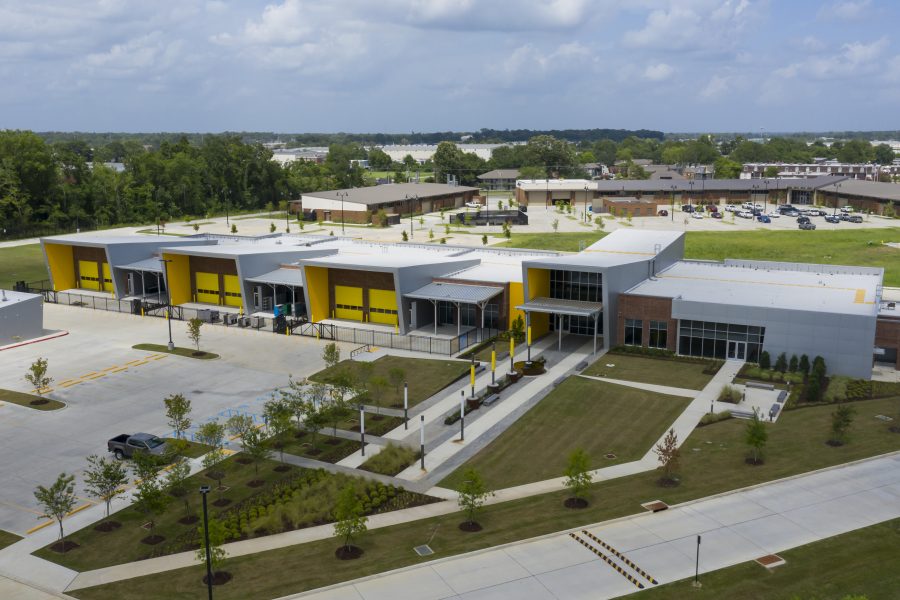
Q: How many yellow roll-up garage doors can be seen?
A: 6